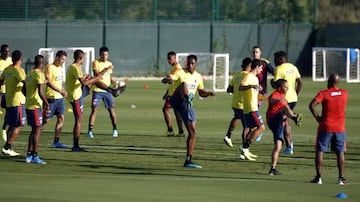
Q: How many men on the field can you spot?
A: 14